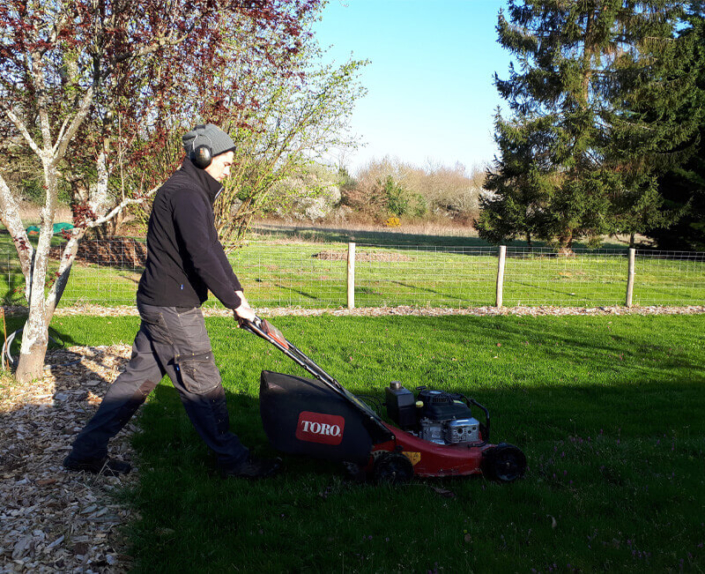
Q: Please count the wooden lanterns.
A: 0